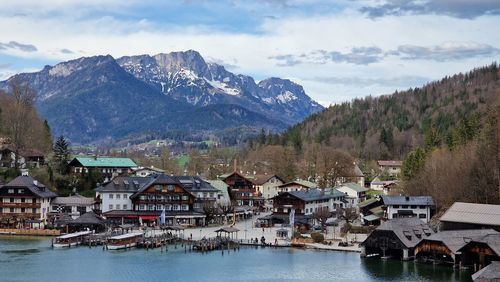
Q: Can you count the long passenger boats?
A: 2